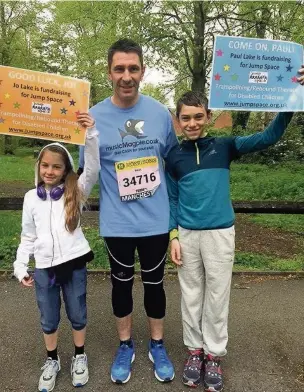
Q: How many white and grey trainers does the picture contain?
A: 2